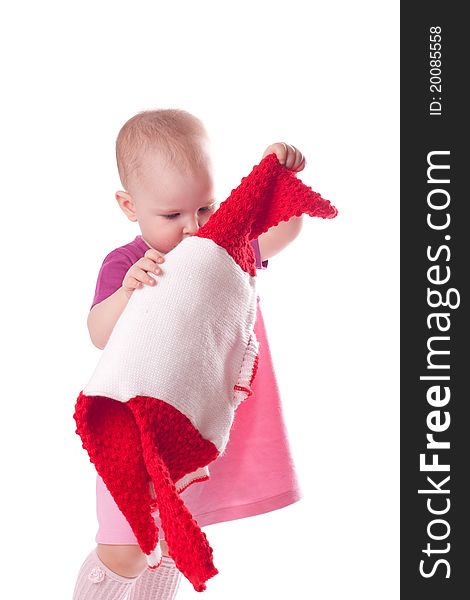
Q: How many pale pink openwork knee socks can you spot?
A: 2